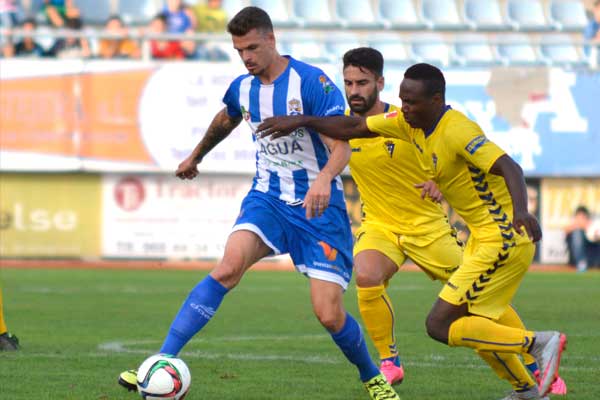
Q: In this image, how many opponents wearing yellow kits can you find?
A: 2